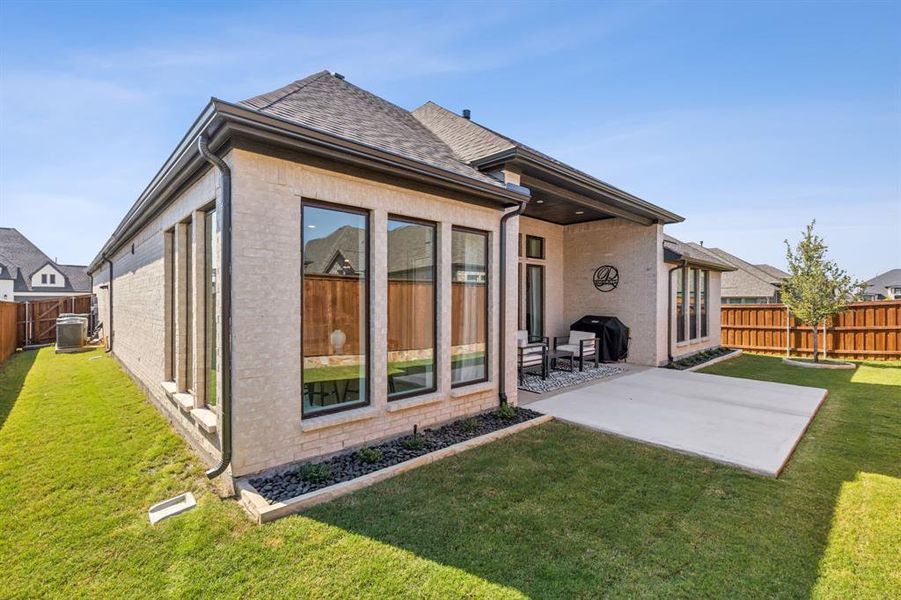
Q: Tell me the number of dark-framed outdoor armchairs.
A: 2